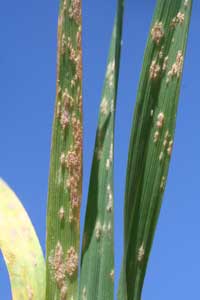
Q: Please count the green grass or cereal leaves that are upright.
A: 3